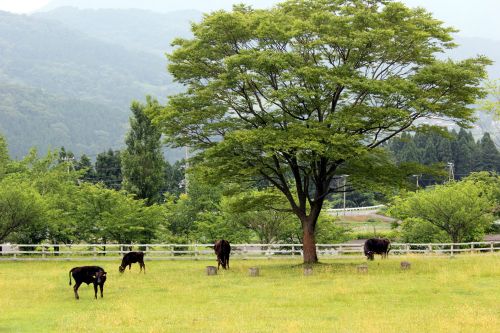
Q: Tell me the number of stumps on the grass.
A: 5